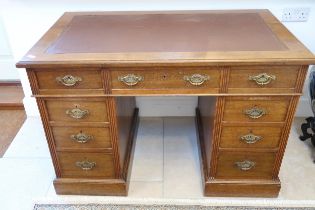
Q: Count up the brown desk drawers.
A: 9